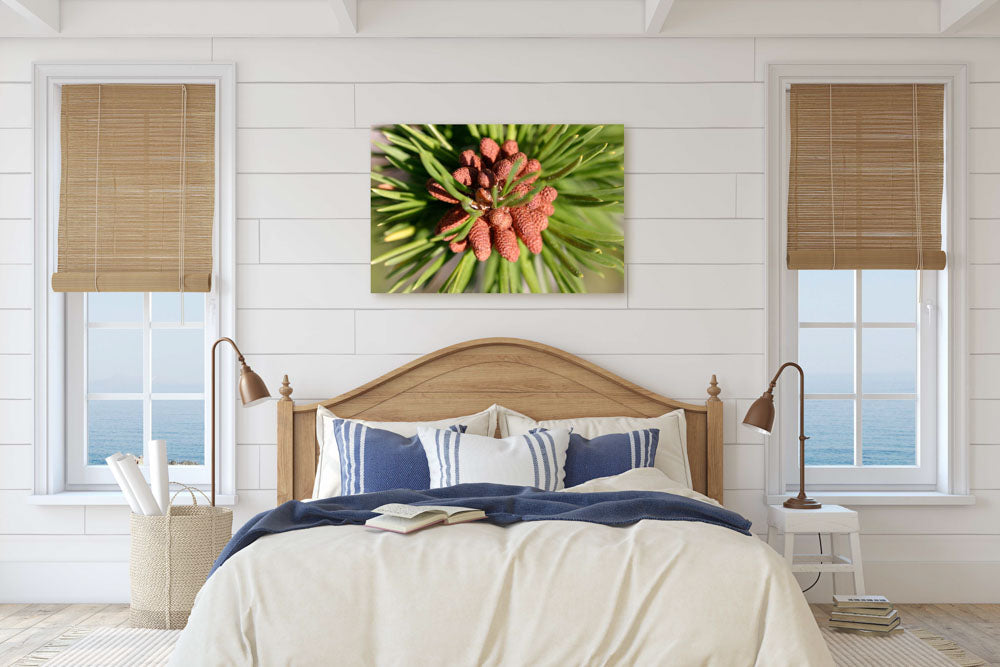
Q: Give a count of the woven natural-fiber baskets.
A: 1